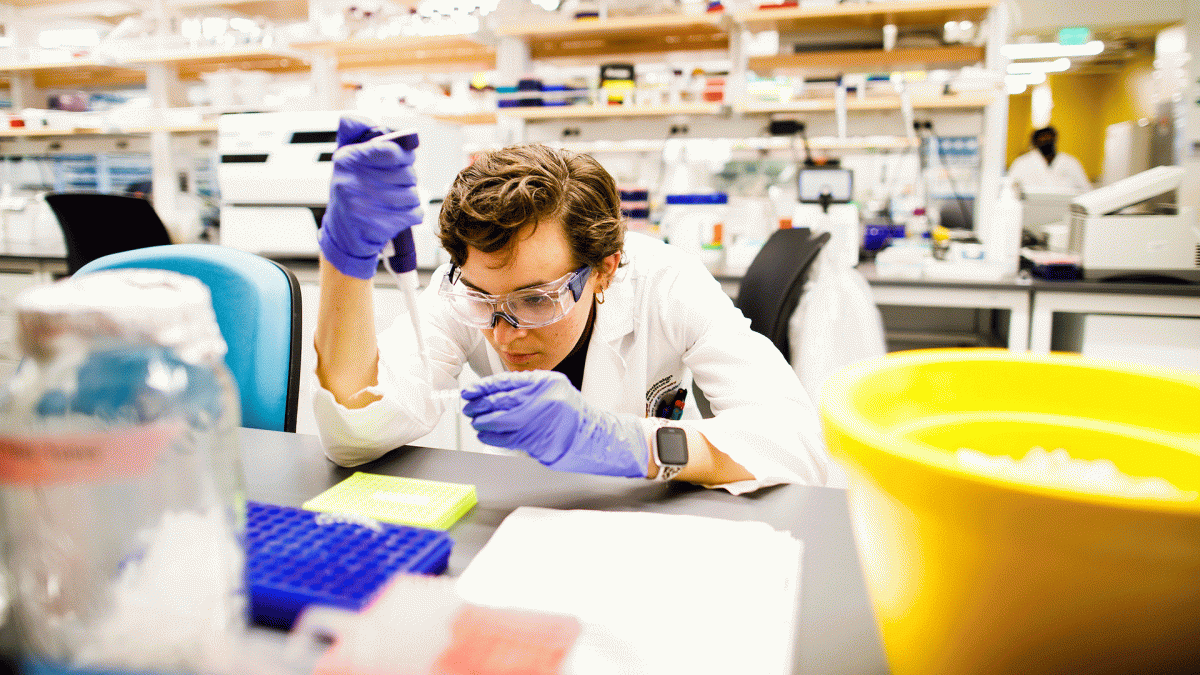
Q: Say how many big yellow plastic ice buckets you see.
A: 1